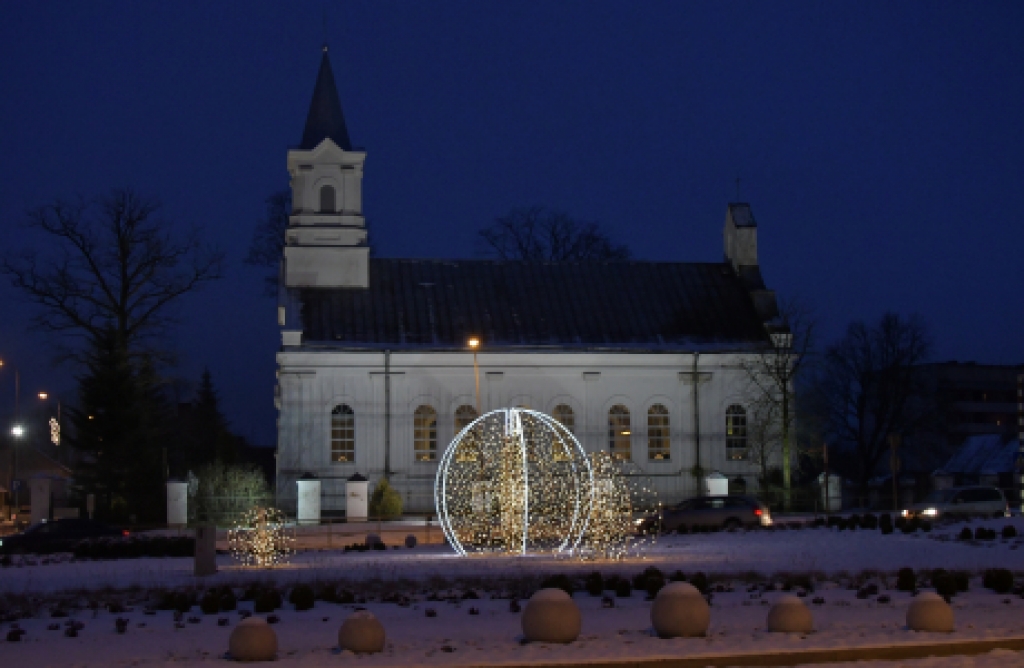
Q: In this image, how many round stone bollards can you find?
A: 6